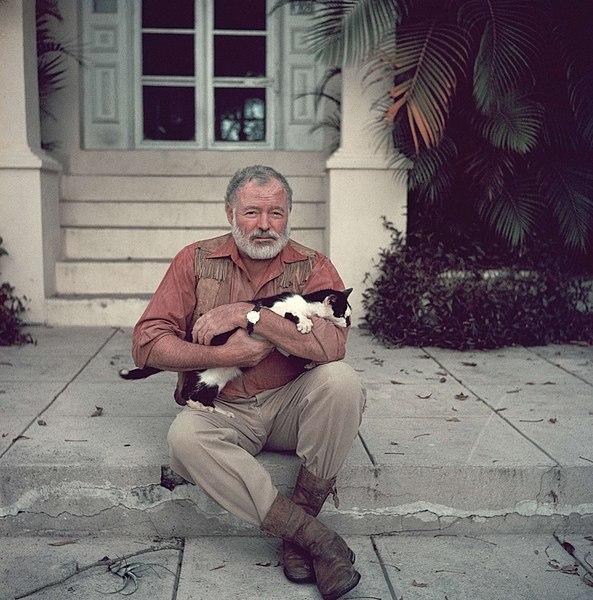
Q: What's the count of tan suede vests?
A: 1